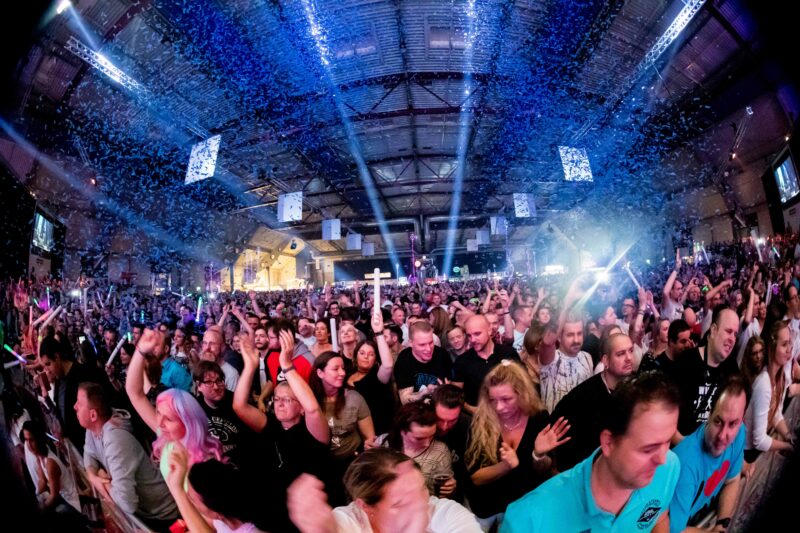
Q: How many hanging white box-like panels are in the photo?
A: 10